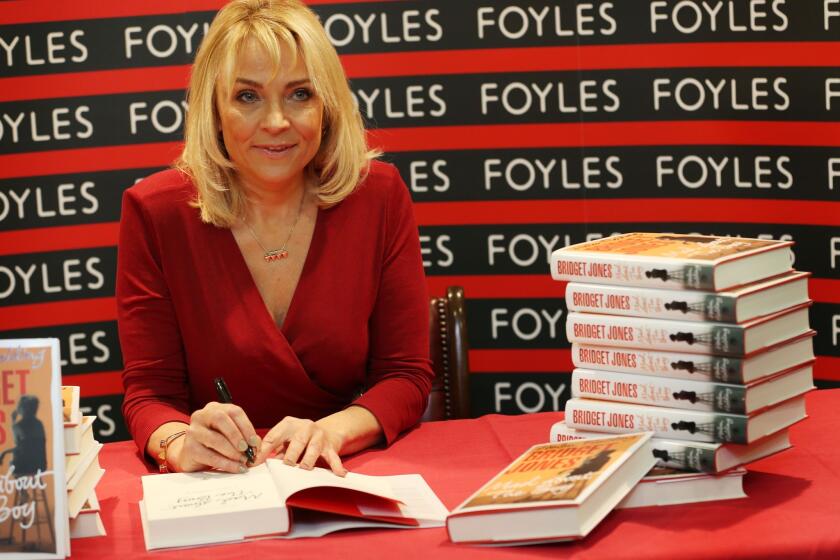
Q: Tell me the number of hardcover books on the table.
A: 15